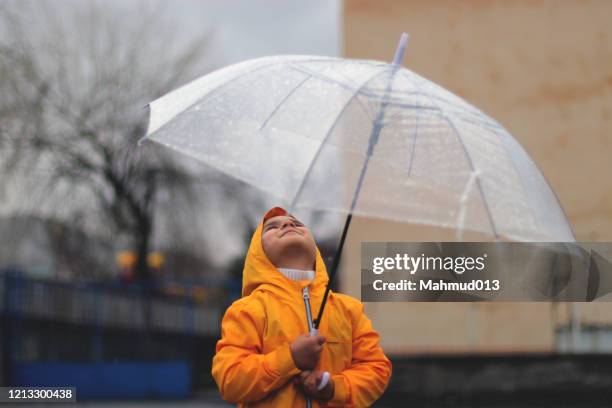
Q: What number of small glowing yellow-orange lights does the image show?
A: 2